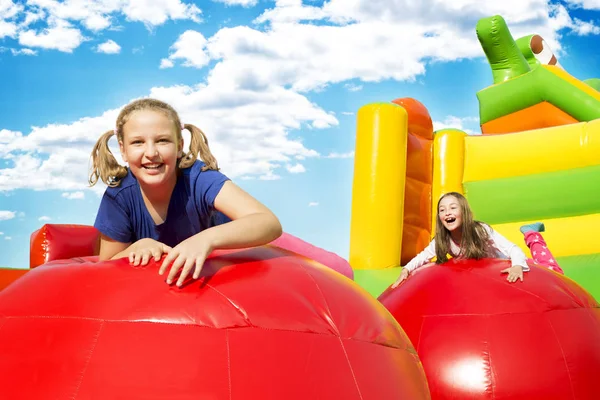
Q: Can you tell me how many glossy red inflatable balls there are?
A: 2